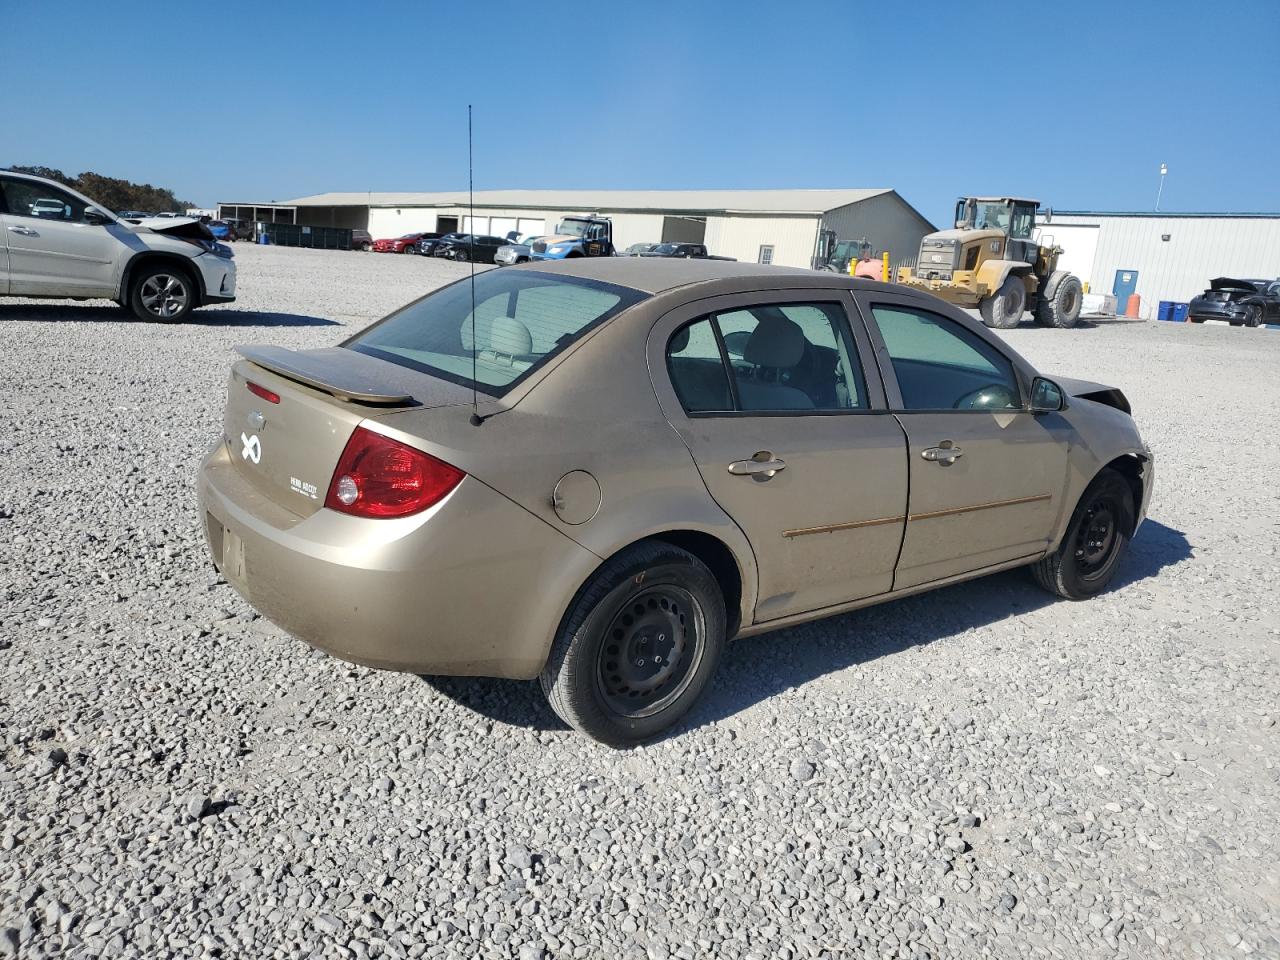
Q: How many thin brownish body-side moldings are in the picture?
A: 2